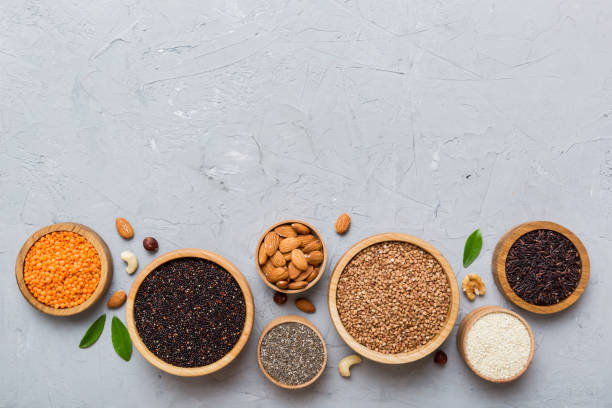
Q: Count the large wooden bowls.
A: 2